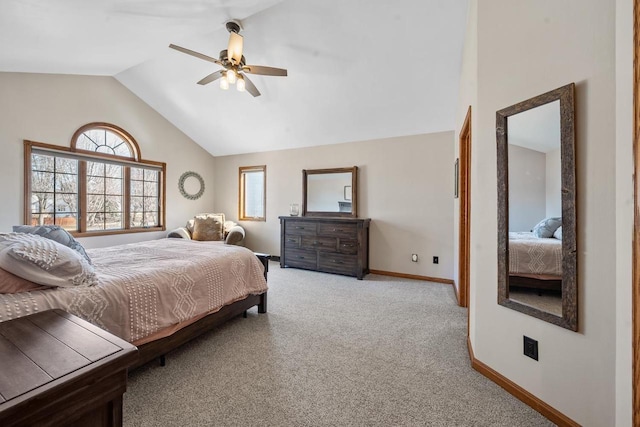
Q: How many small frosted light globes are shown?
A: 3